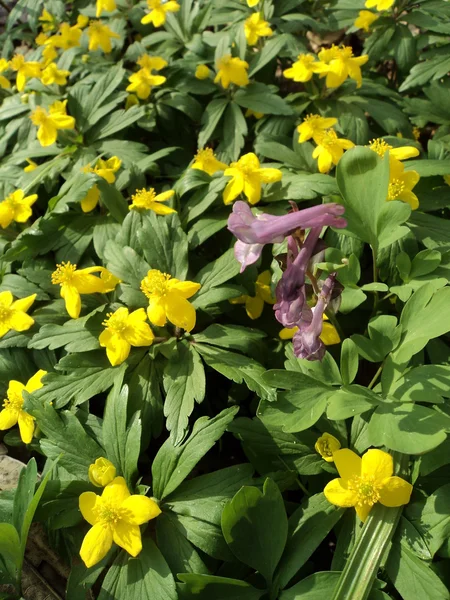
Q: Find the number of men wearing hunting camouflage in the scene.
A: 0